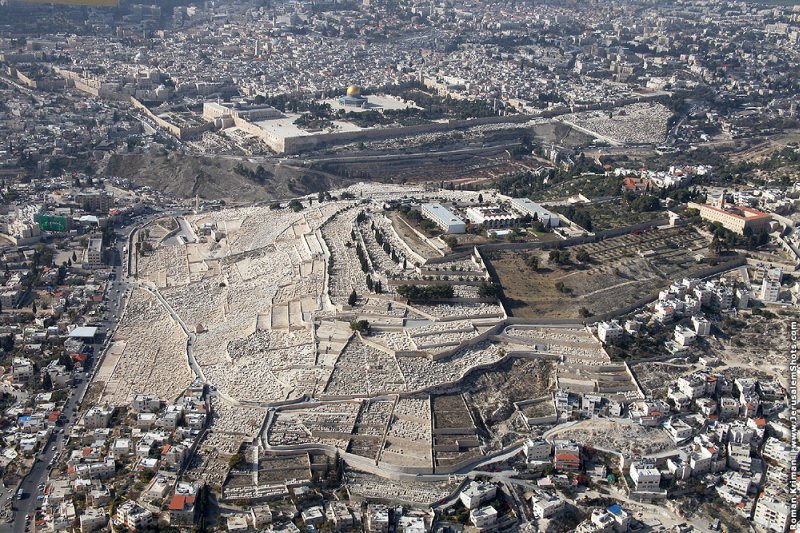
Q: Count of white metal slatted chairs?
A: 0